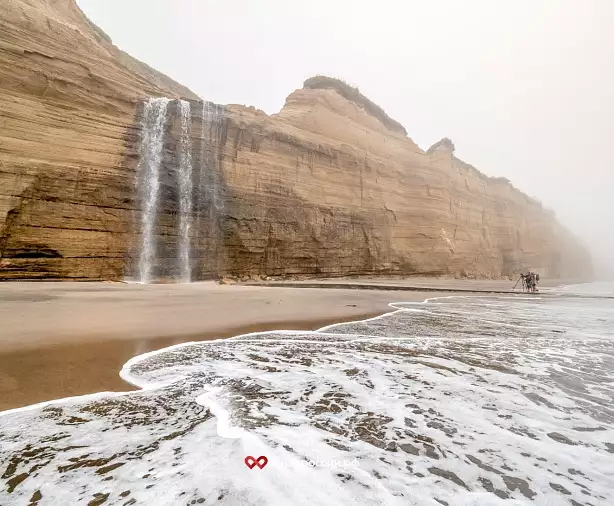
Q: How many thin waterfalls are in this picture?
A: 3